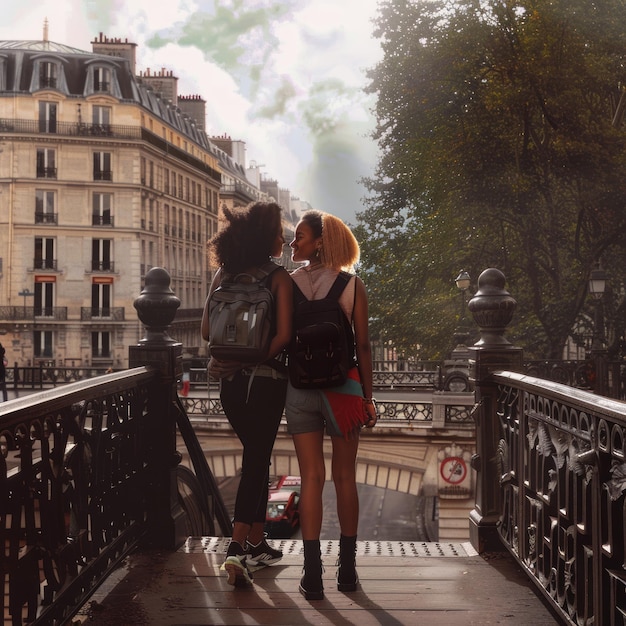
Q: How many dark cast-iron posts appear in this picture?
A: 2